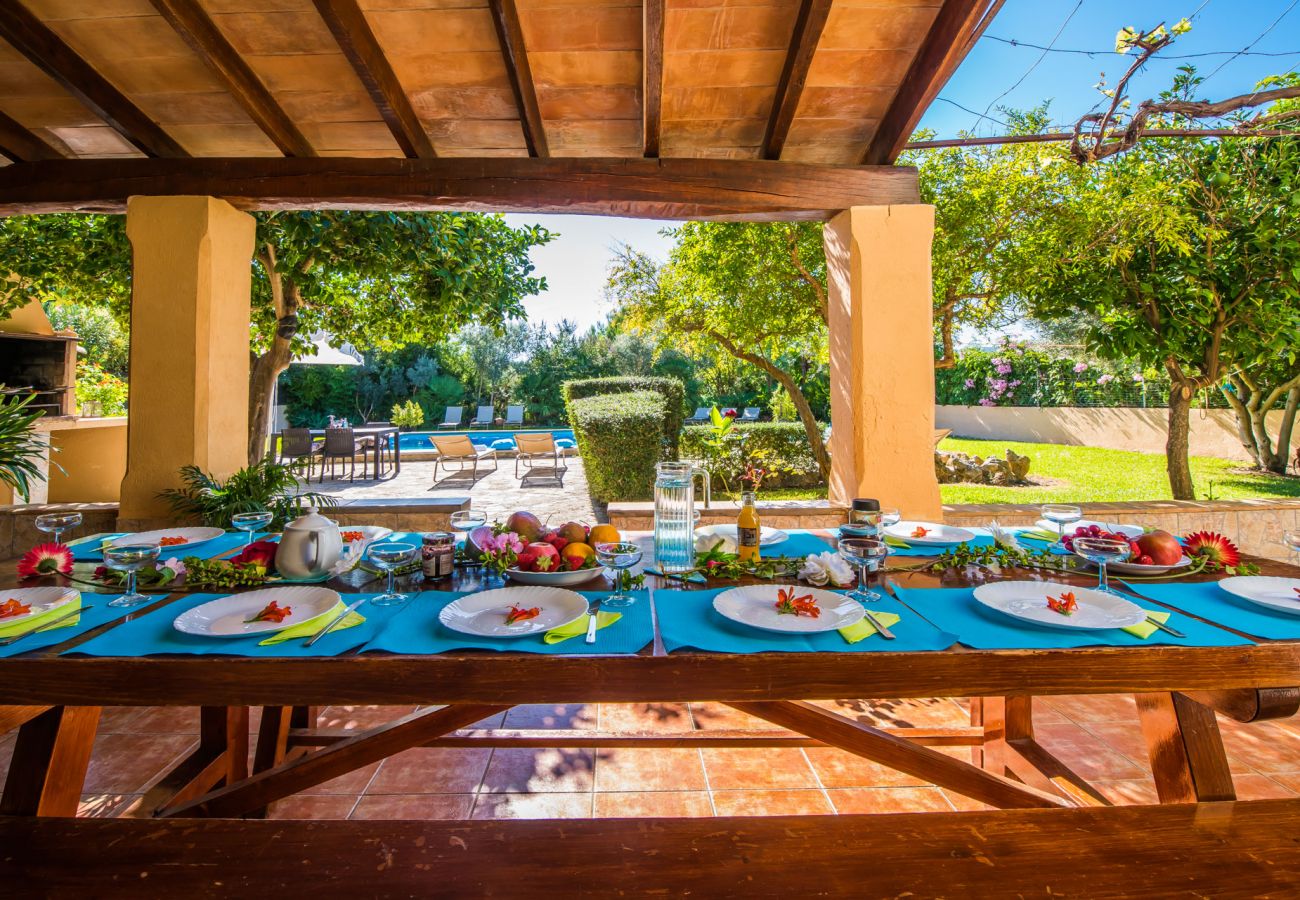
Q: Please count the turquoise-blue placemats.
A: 11